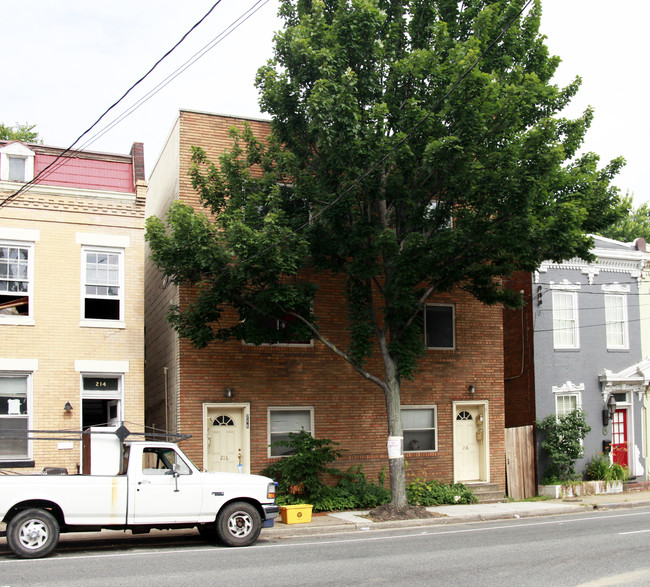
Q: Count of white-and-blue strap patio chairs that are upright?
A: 0